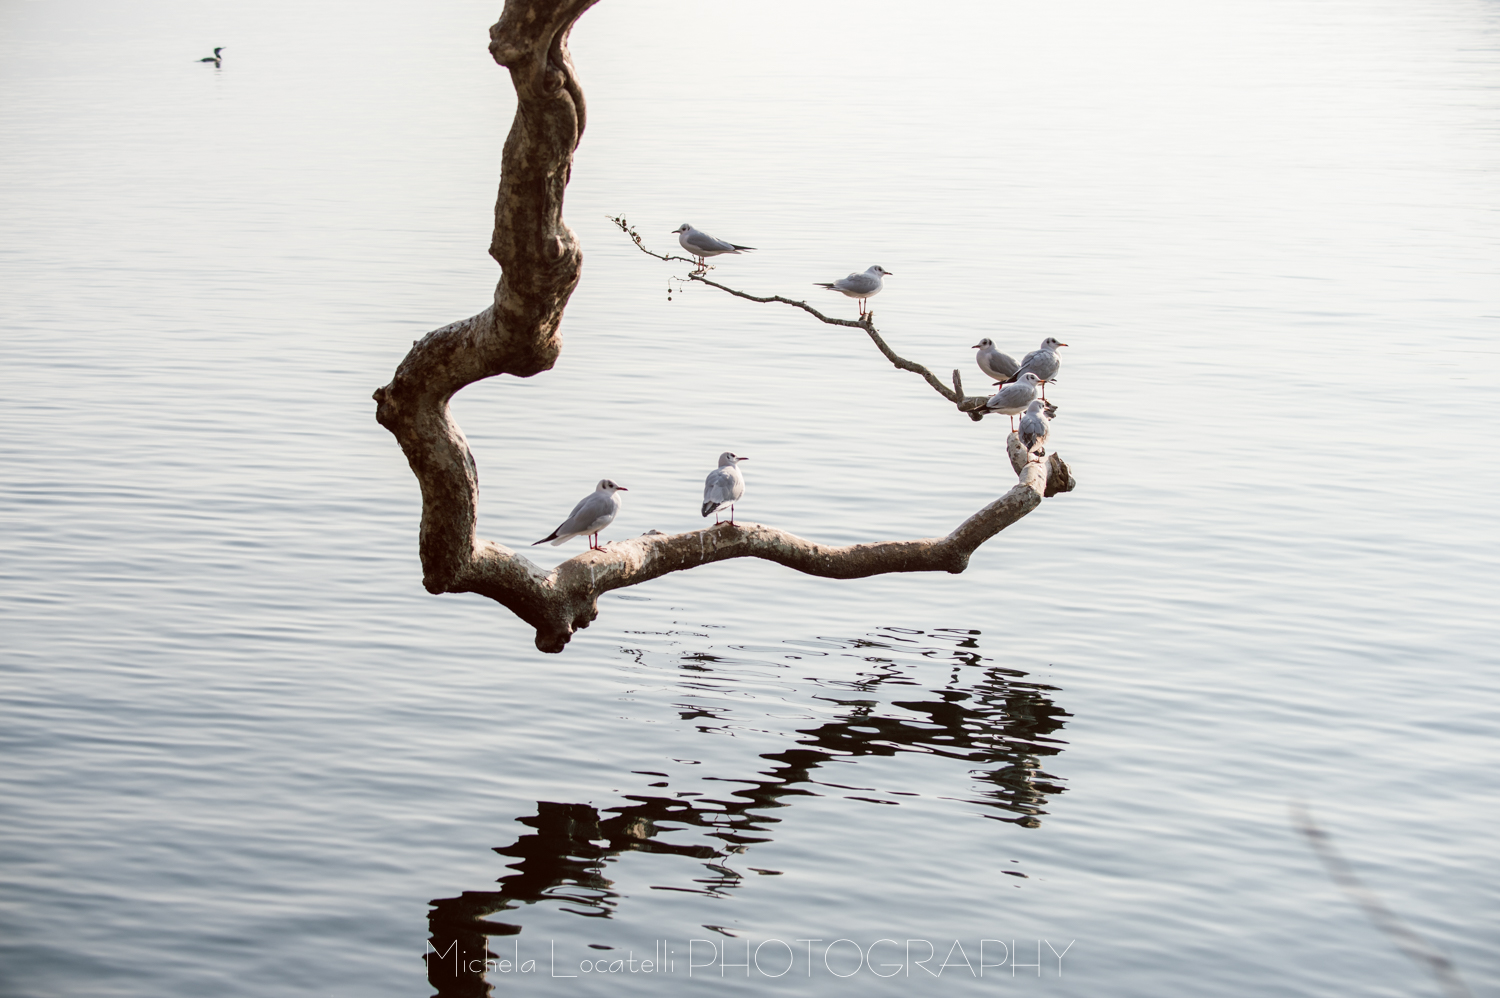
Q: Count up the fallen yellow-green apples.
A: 0